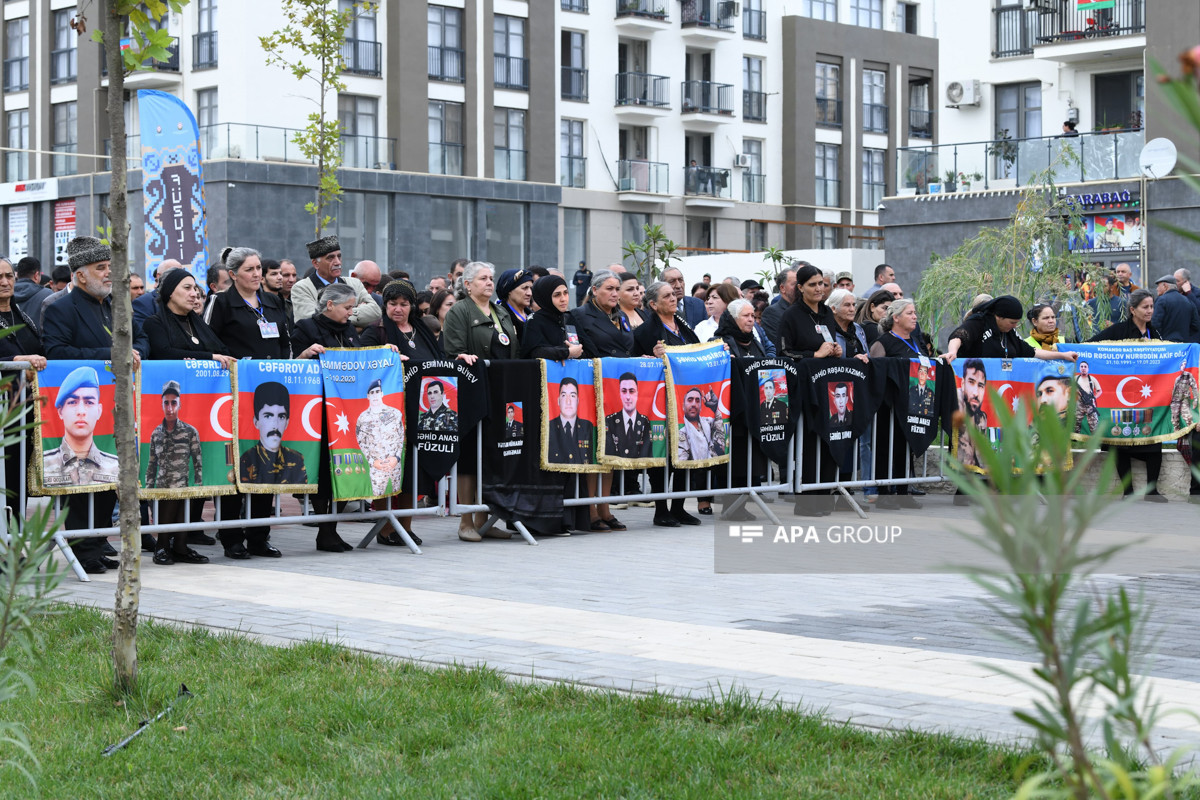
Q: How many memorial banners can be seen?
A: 14